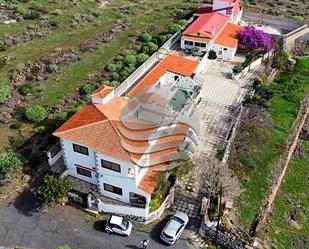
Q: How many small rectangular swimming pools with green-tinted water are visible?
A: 1